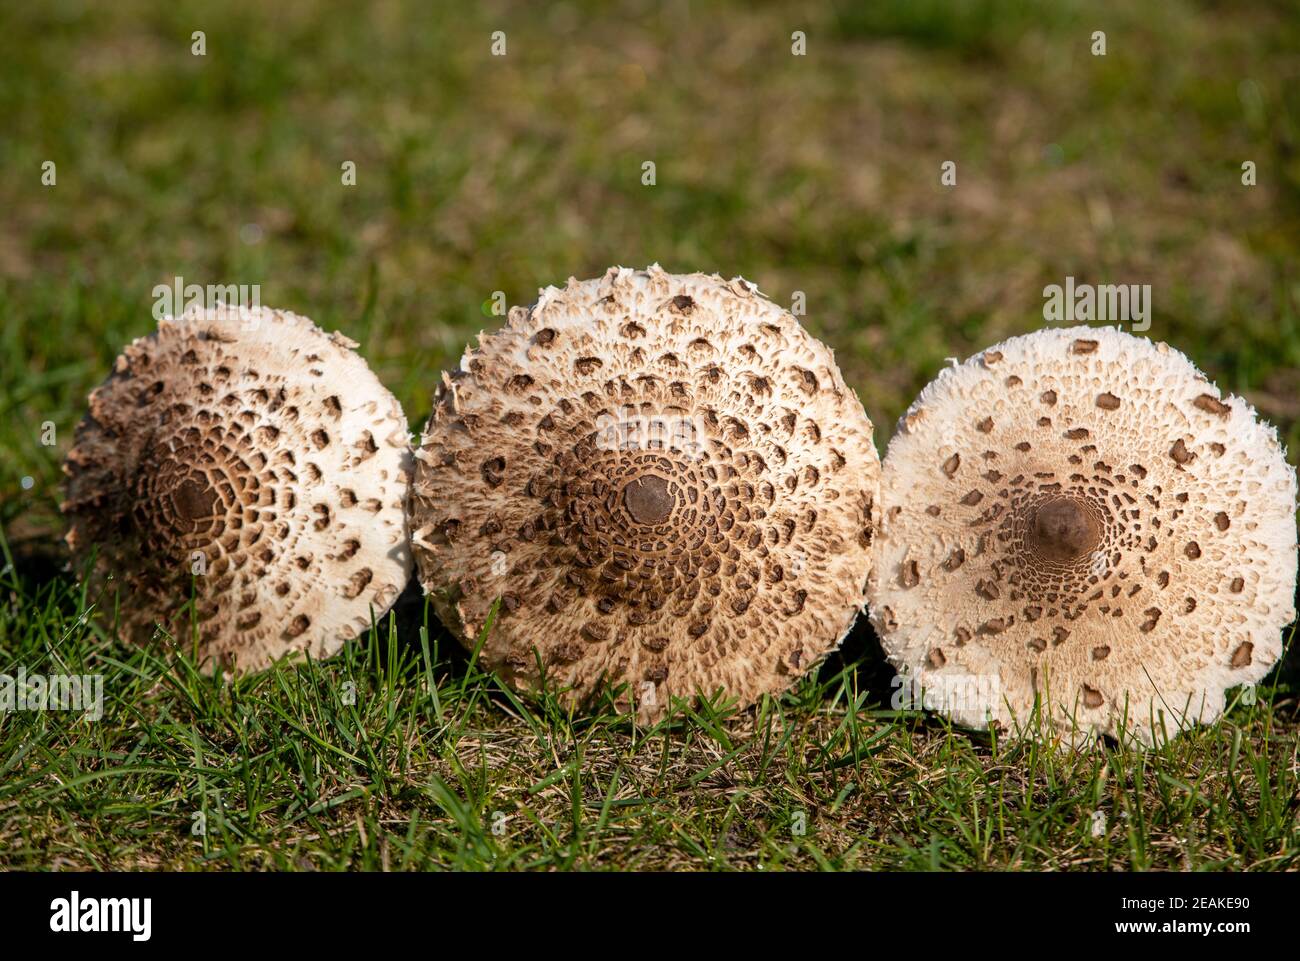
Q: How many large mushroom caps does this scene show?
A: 3